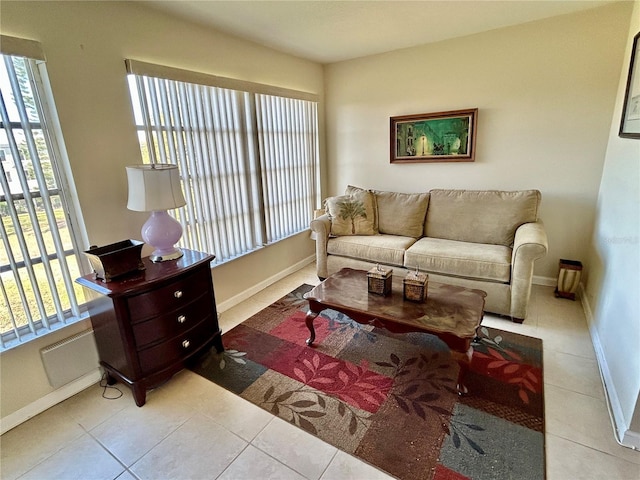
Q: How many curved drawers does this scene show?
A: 3